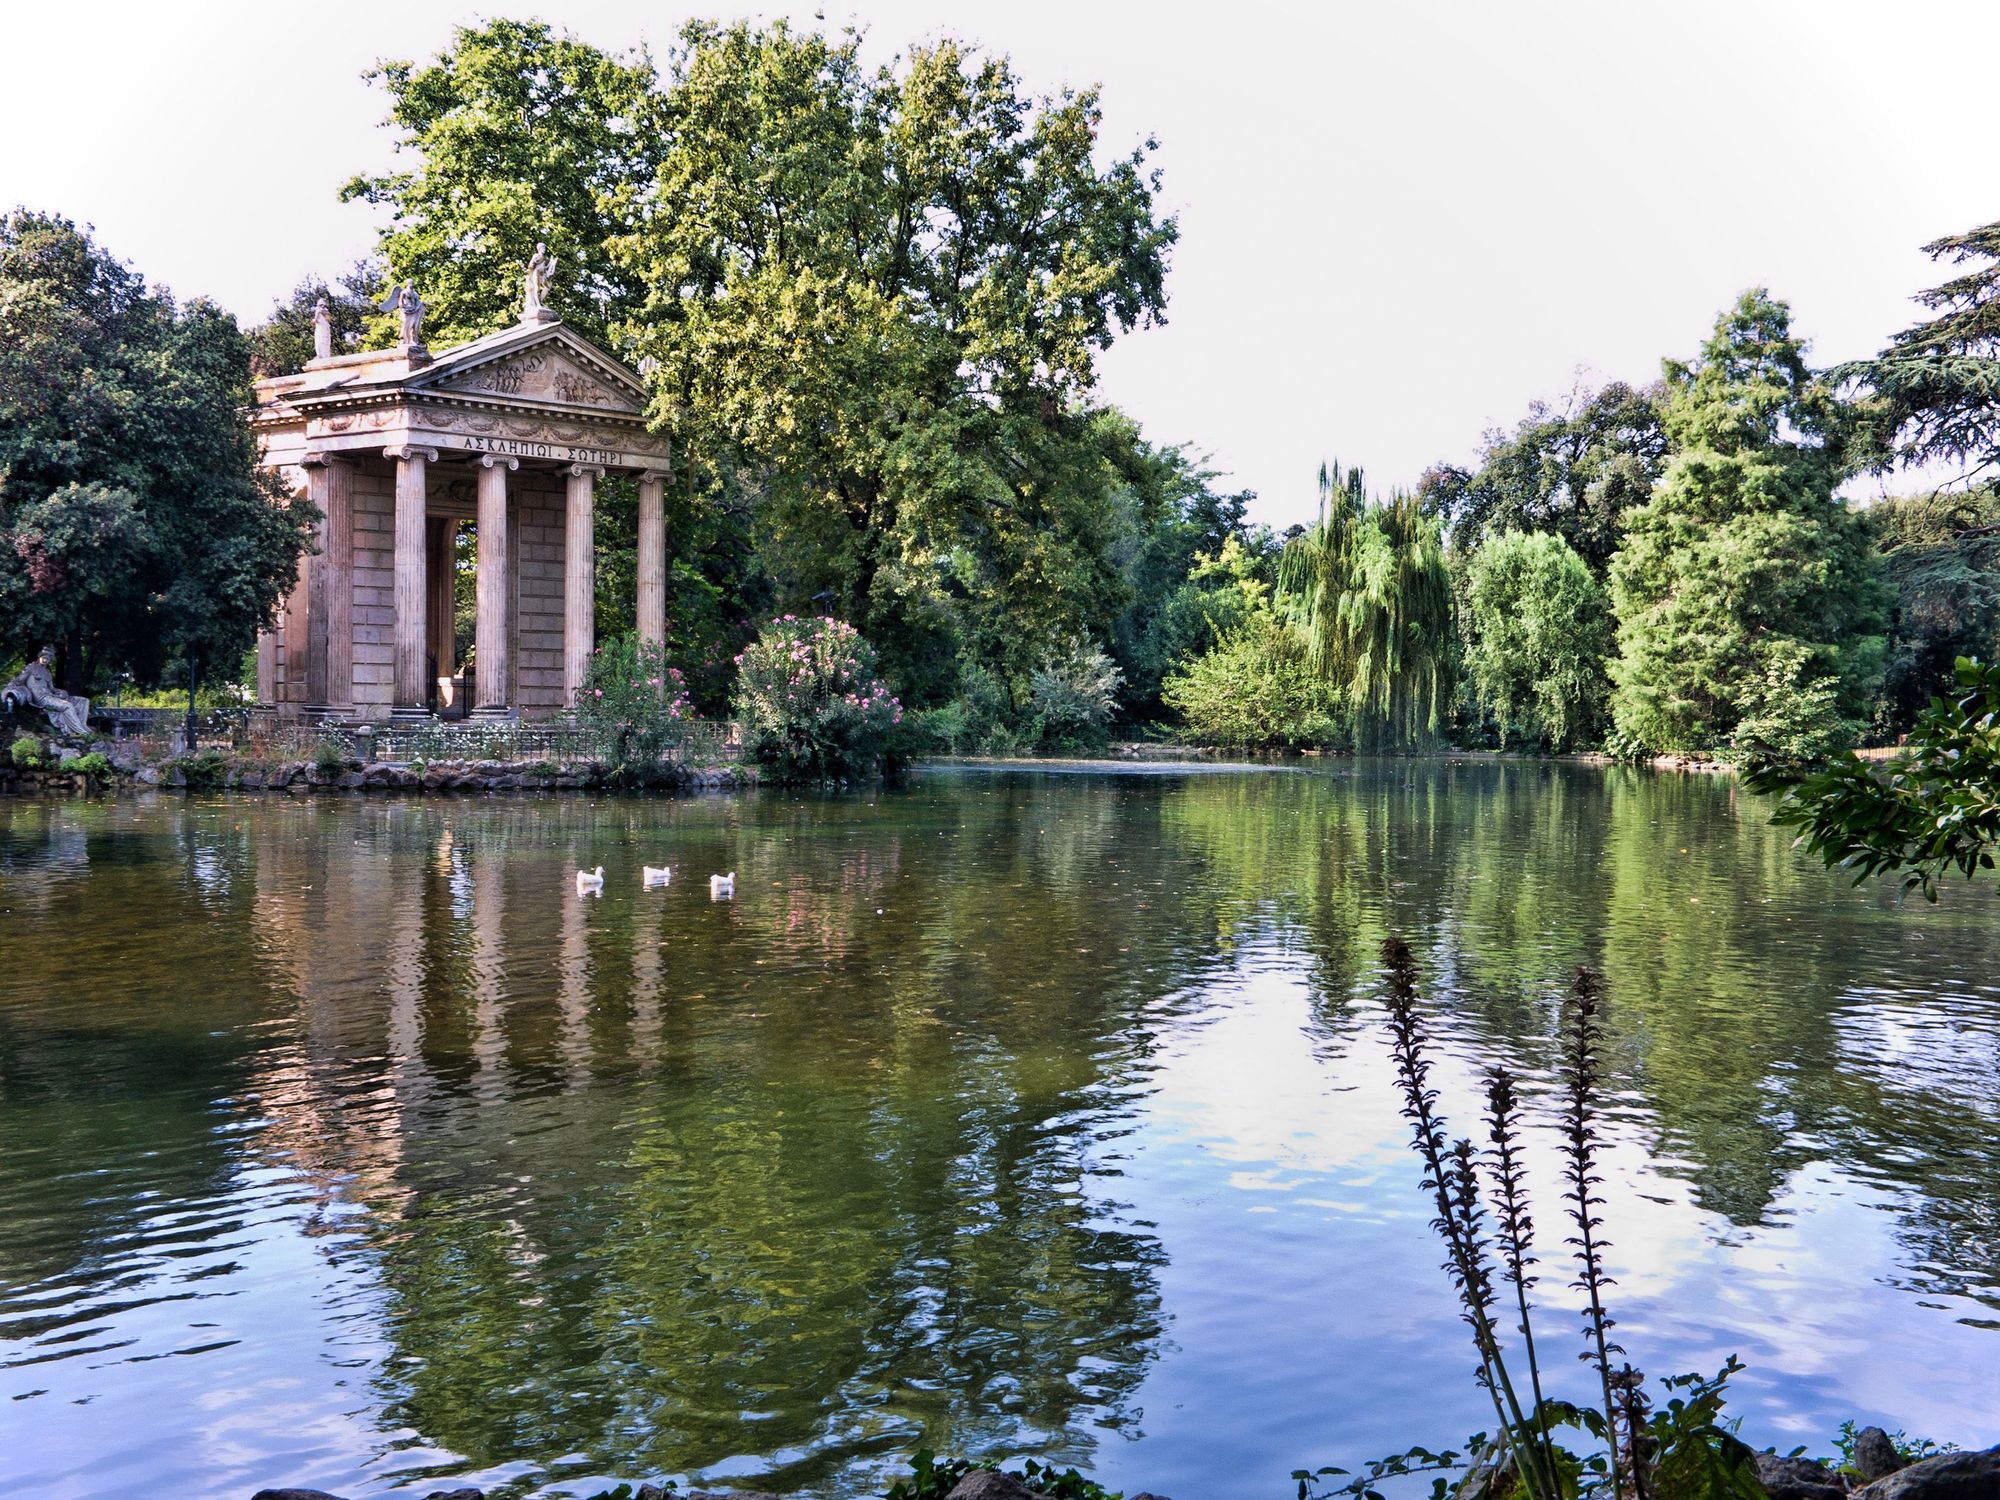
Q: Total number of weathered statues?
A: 4